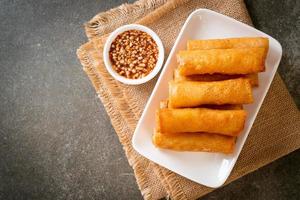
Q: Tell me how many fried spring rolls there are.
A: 7